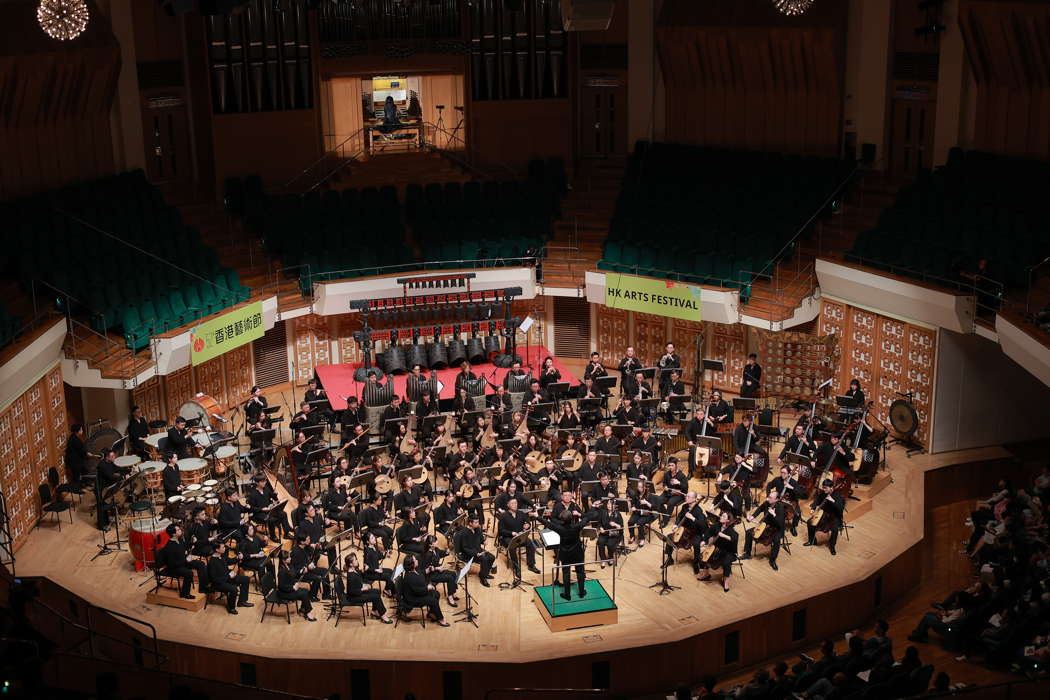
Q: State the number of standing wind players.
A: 4